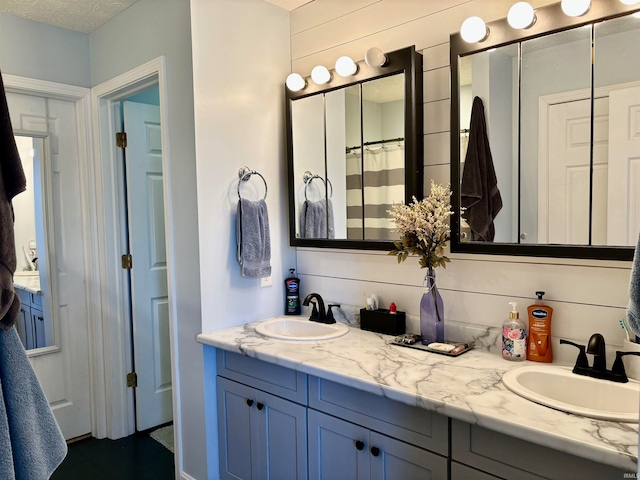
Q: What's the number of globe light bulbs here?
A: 8